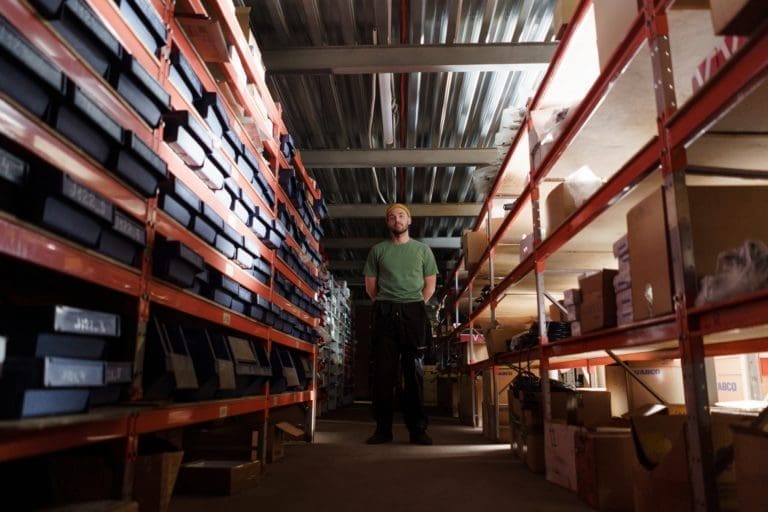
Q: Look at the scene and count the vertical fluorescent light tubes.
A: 1